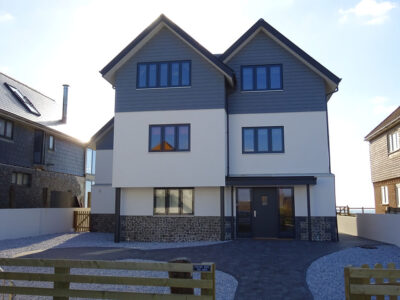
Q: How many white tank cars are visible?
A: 0